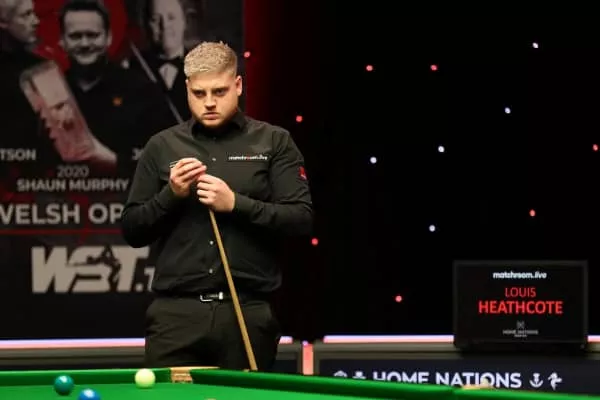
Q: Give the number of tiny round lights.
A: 13